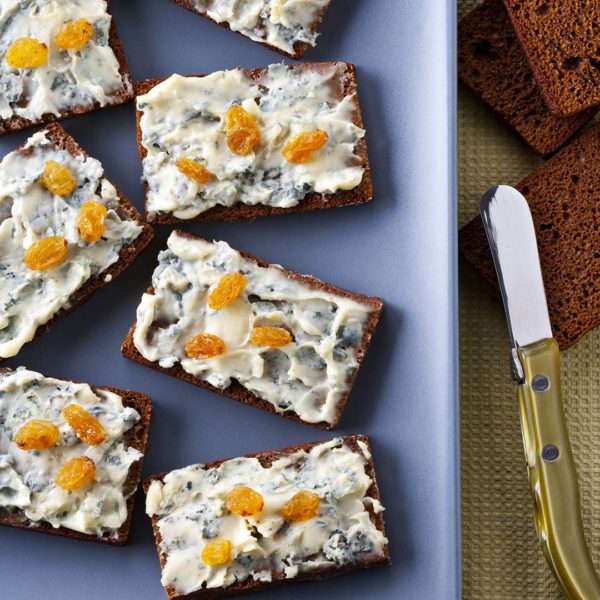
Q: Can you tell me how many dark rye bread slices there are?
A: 10